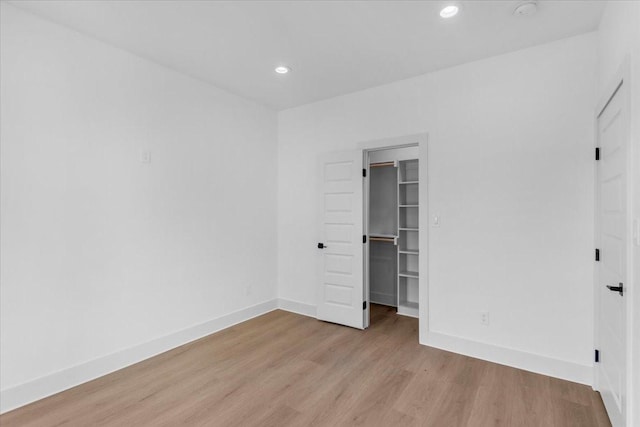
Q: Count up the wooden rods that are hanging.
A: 2